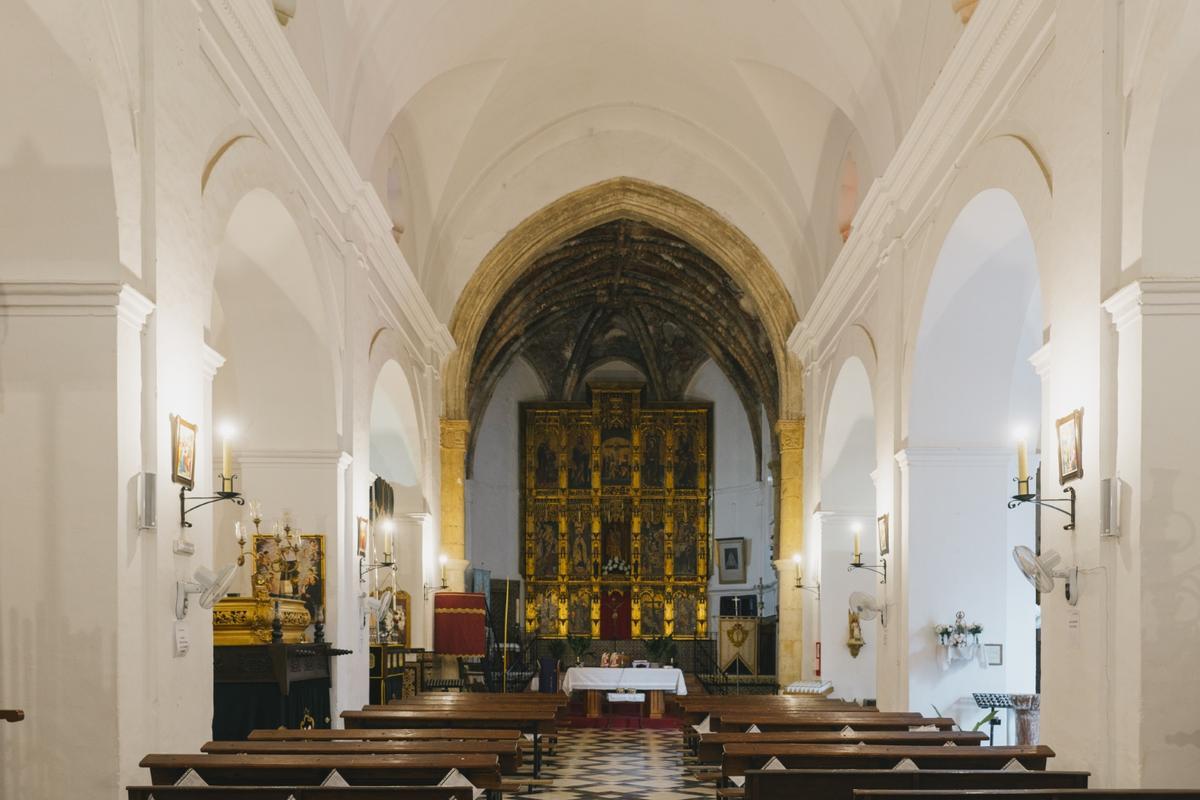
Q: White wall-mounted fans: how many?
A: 4